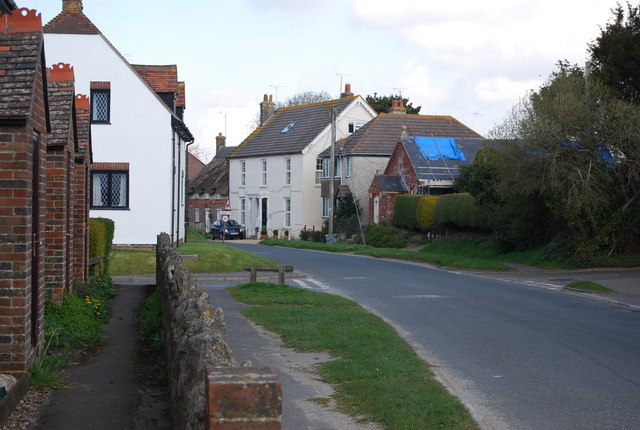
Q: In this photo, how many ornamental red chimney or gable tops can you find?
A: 3